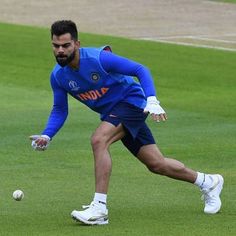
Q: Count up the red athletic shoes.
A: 0